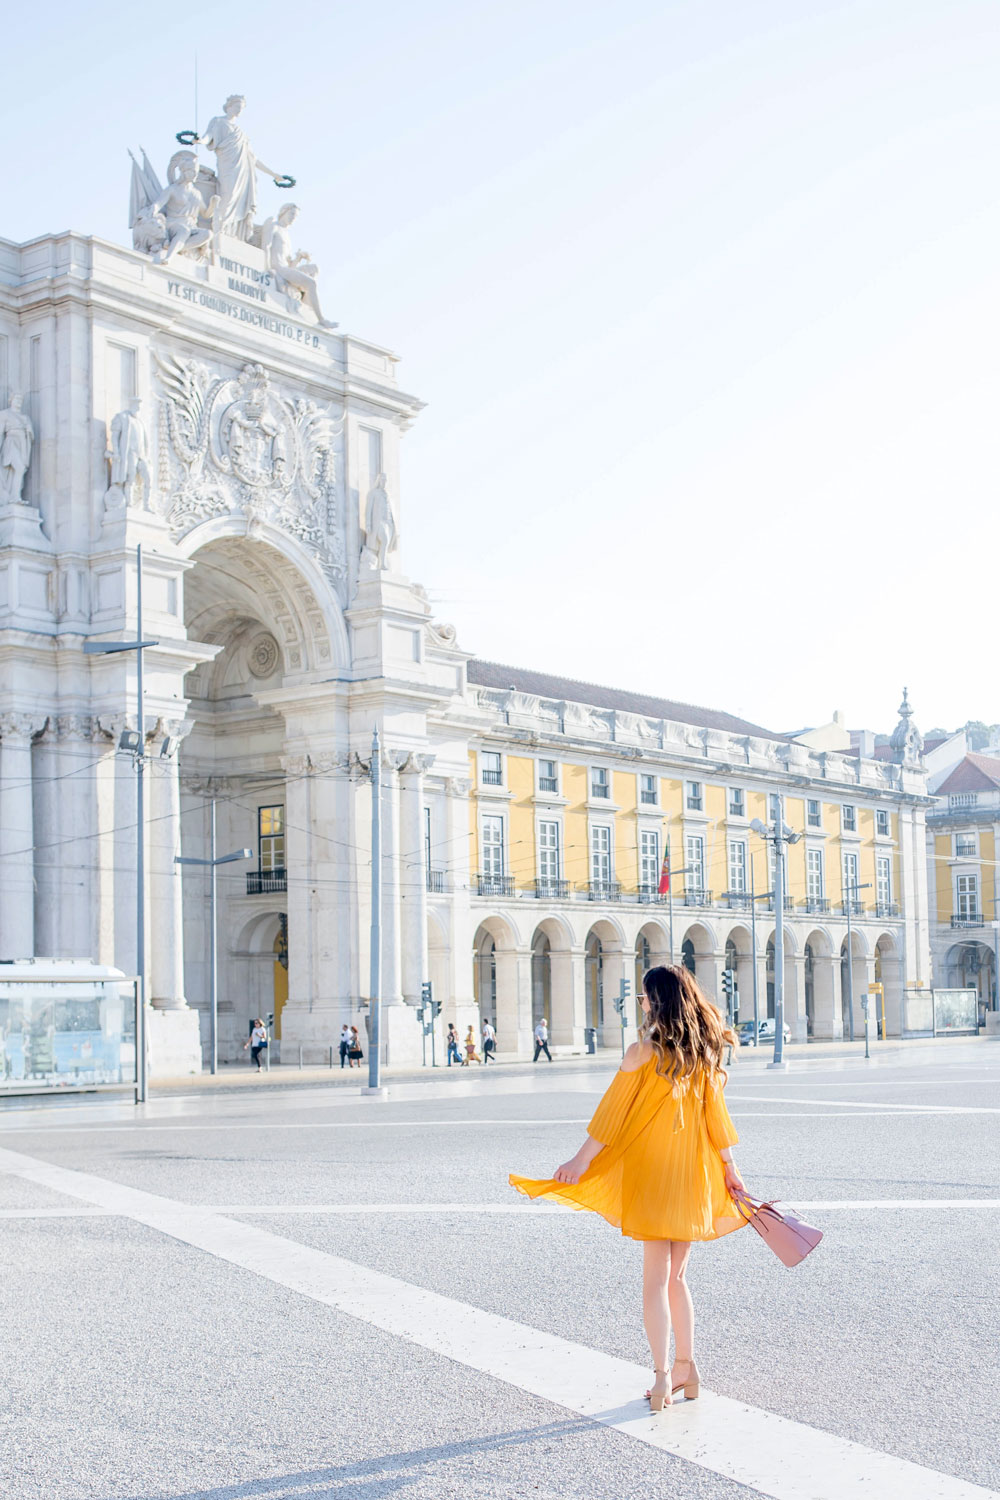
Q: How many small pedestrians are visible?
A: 7